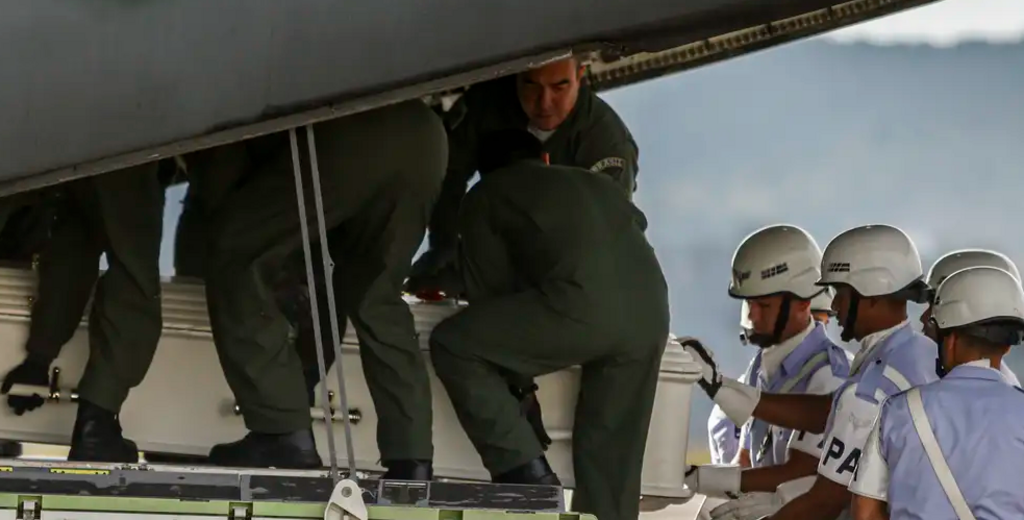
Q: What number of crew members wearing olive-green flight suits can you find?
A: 4